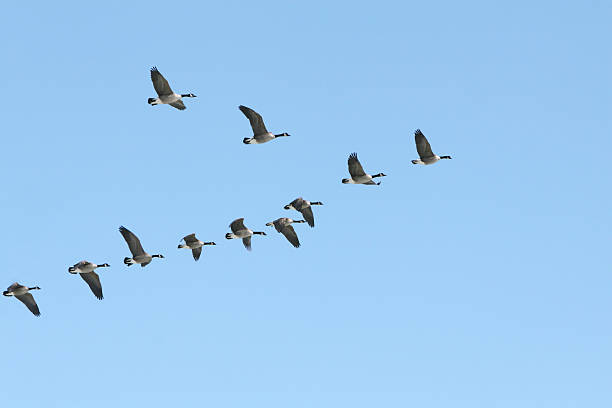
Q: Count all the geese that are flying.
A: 11